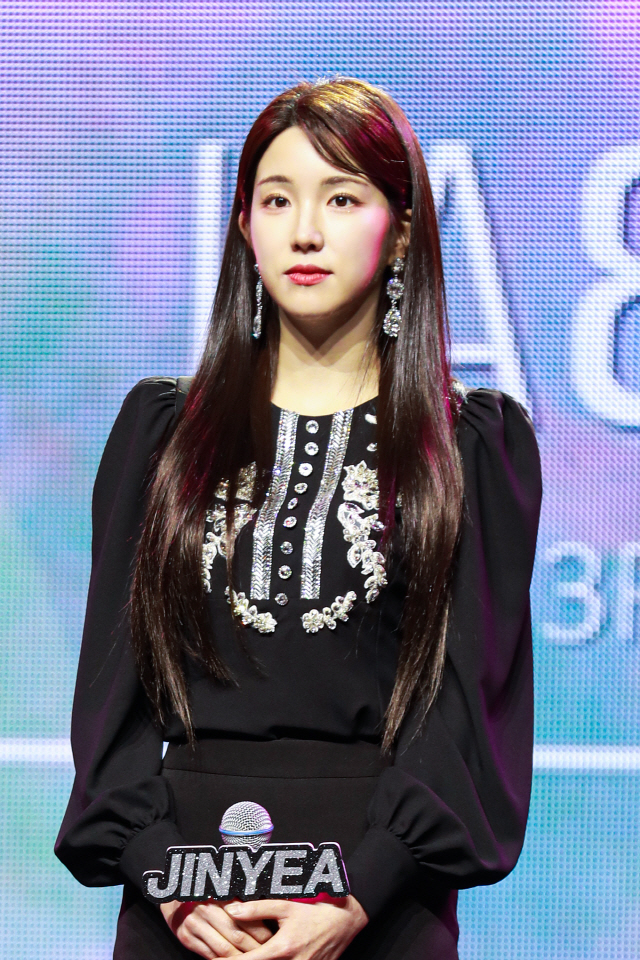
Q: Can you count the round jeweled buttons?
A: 9